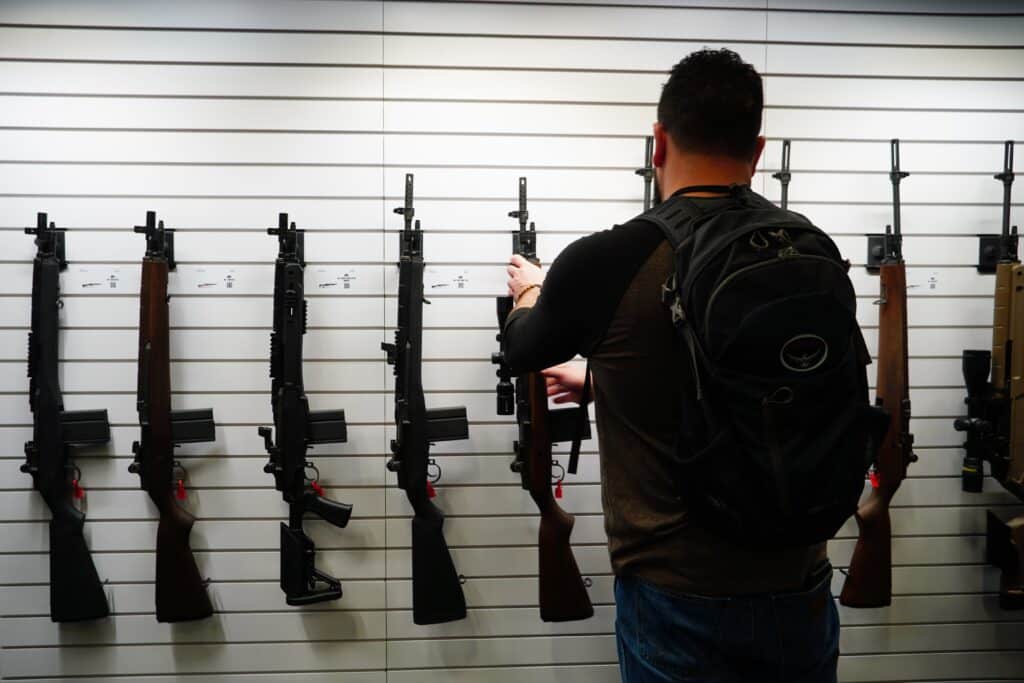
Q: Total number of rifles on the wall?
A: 9